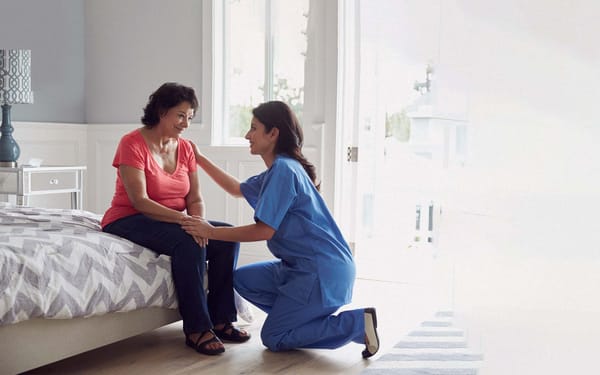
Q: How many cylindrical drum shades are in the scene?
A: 1